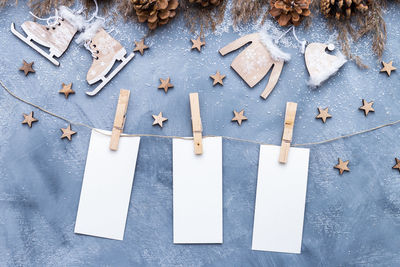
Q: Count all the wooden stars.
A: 15